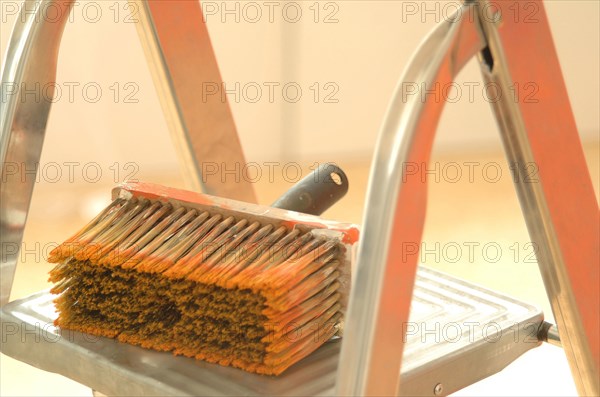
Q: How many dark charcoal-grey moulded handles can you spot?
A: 1